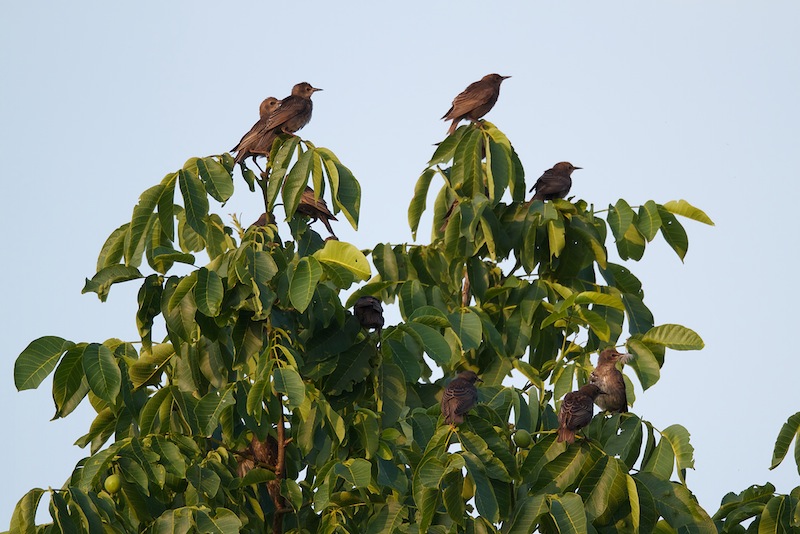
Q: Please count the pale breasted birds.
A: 1